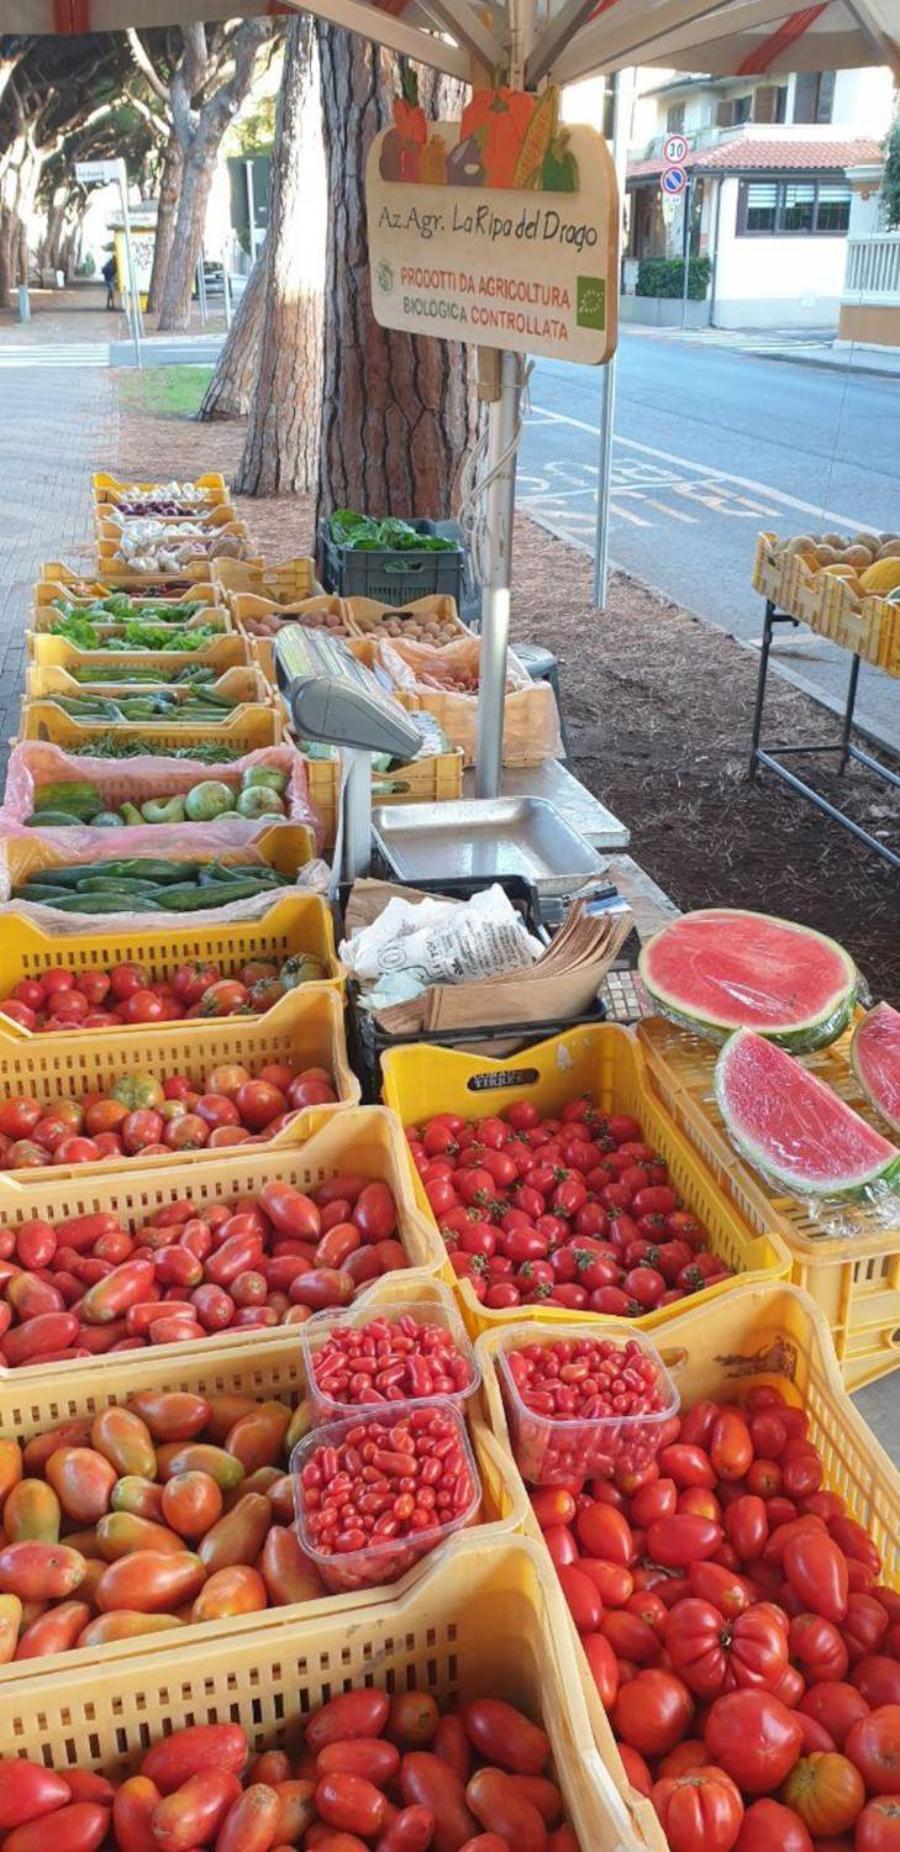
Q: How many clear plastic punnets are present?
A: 3